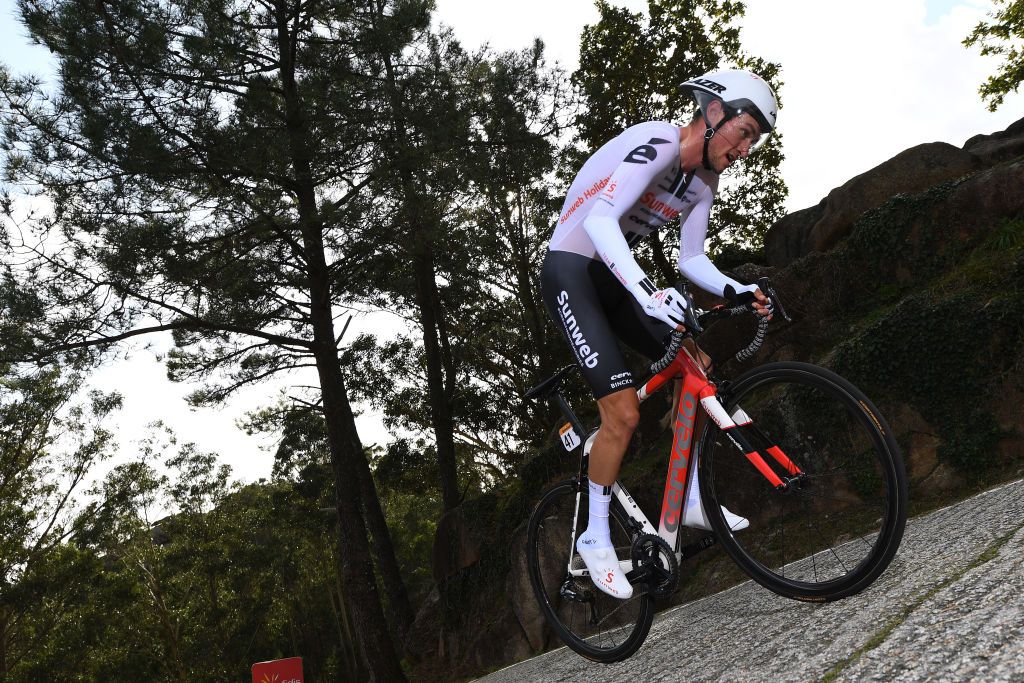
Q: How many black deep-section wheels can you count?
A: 2